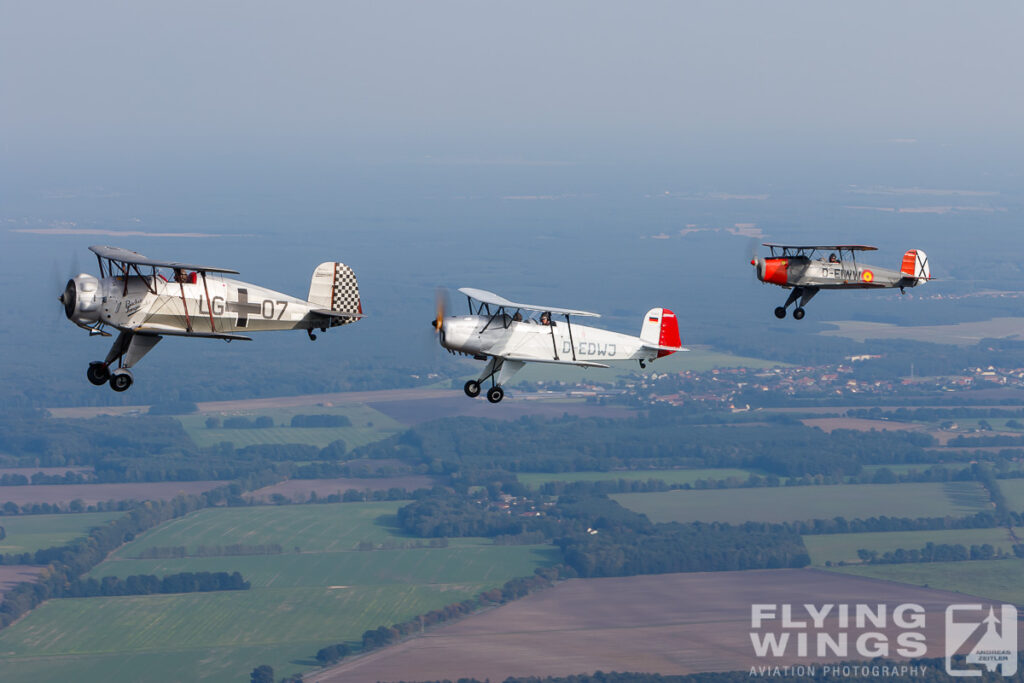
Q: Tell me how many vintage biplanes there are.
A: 3